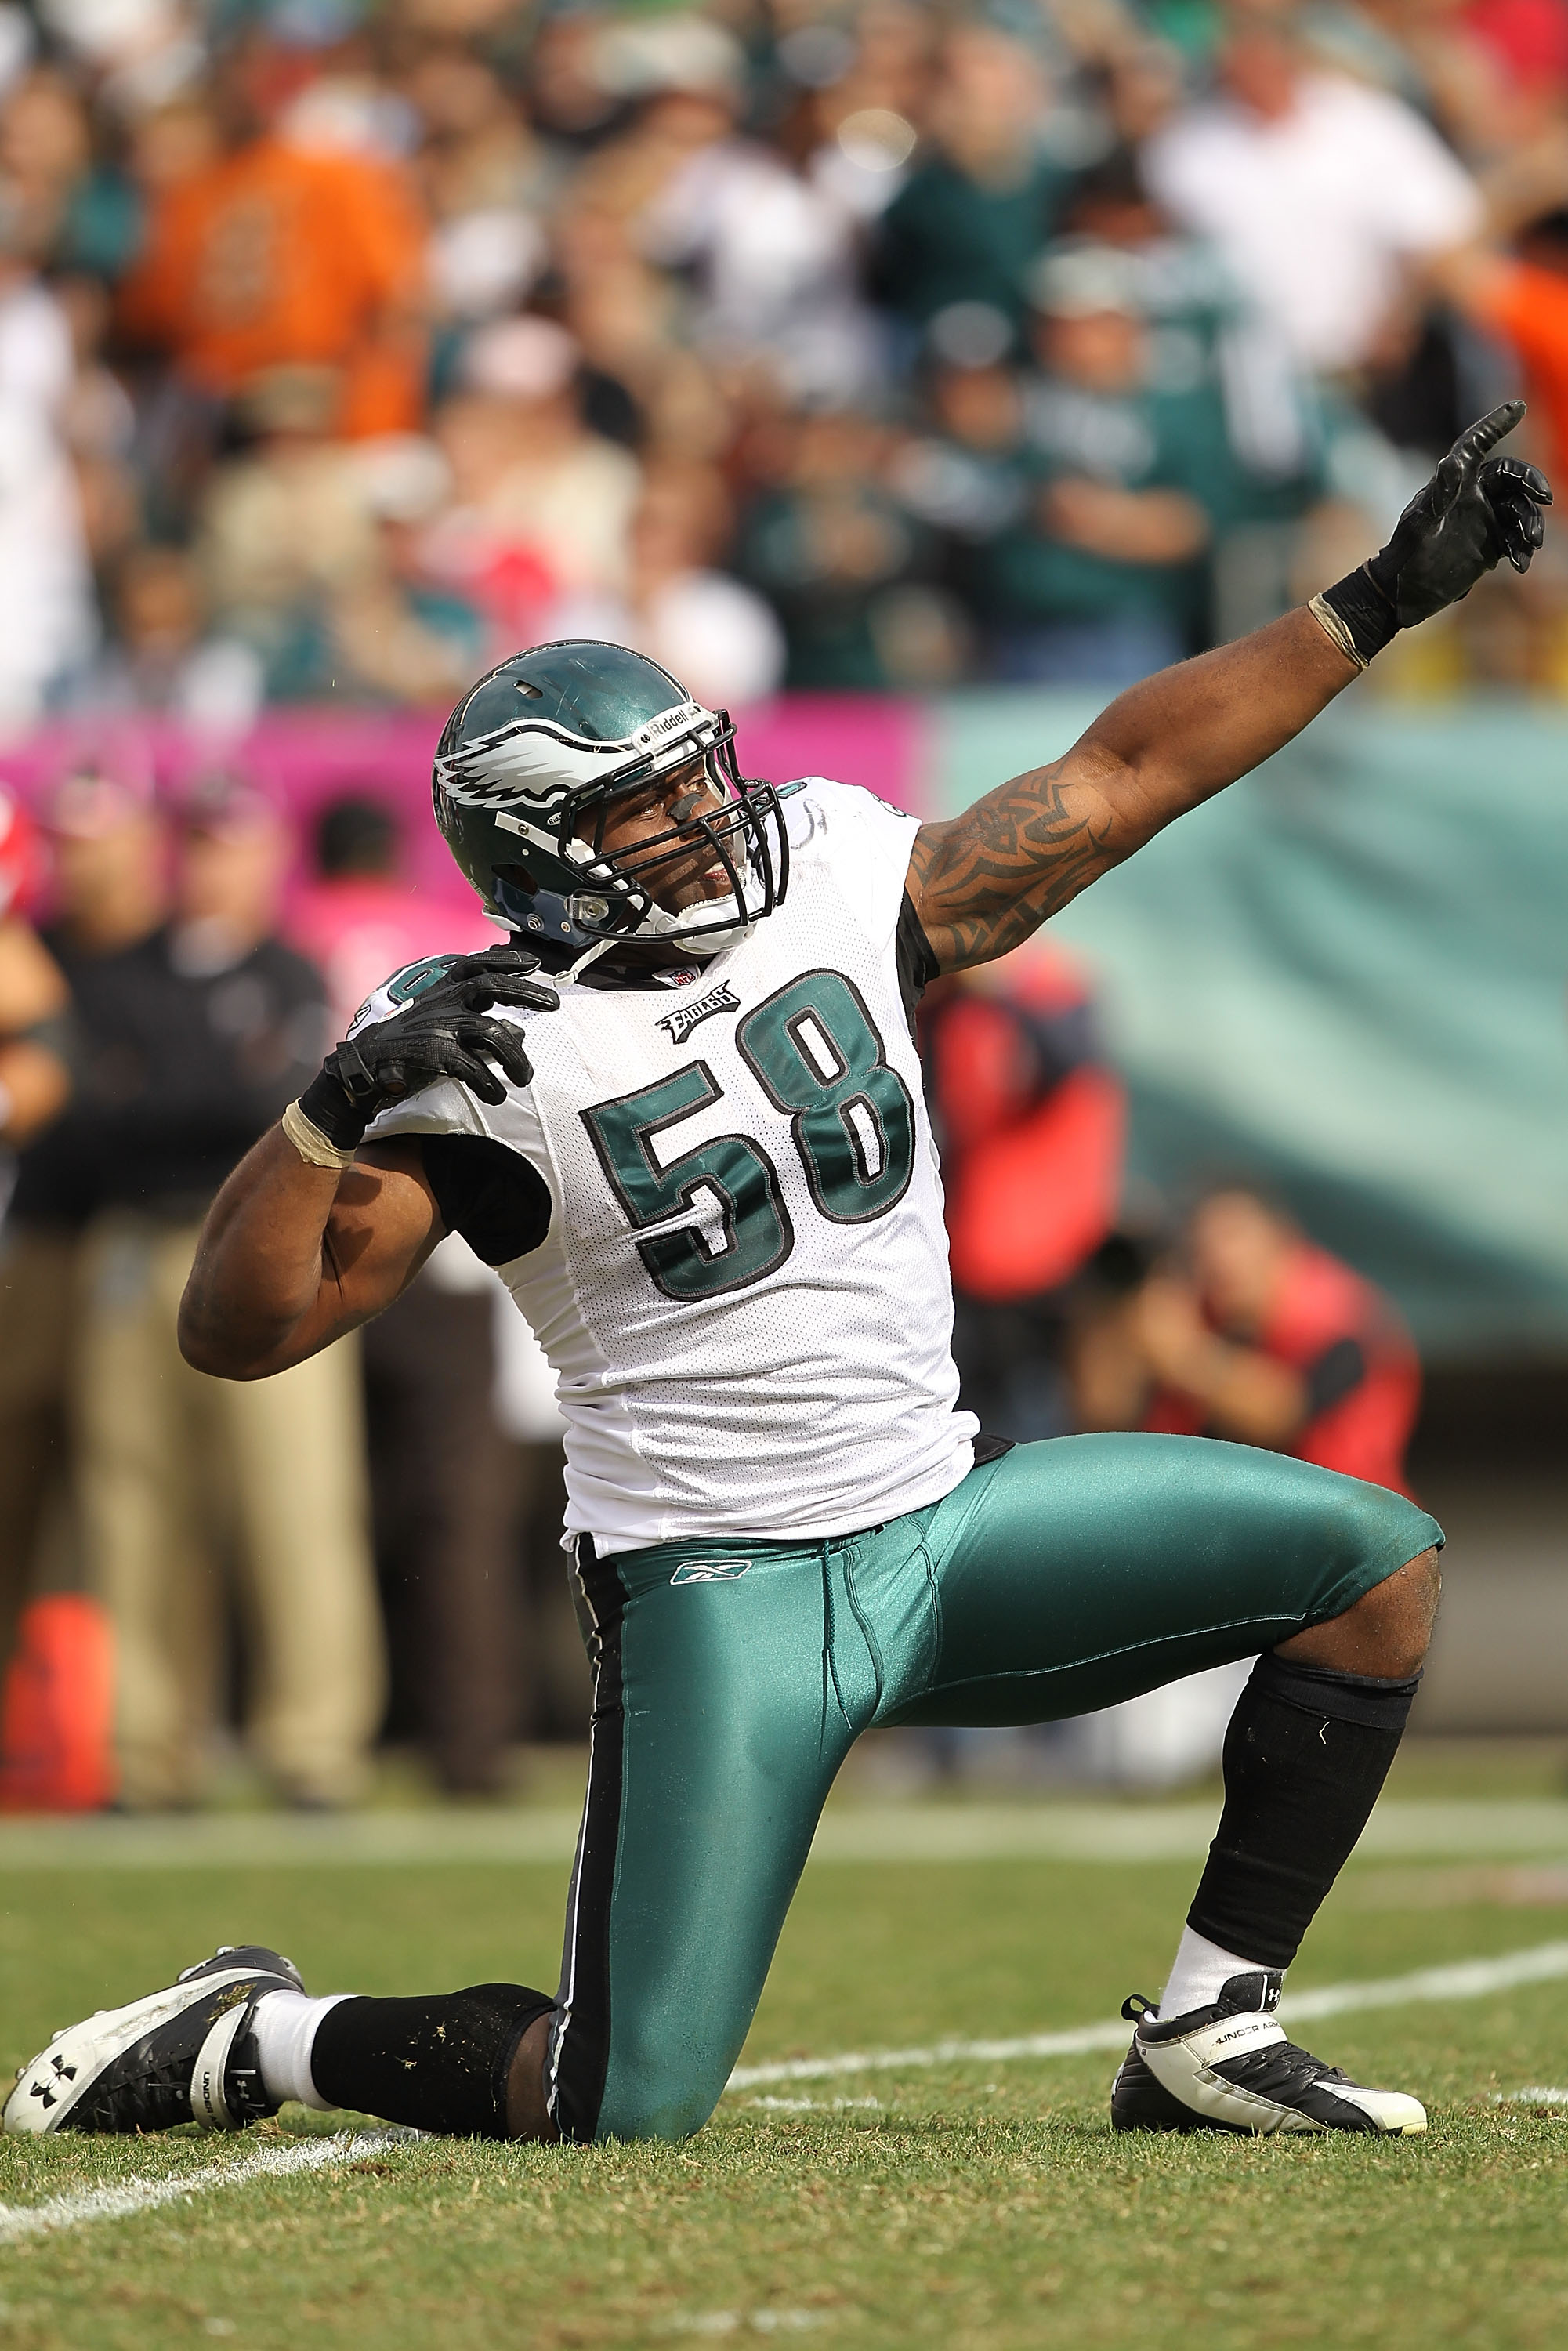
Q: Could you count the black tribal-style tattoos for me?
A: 1